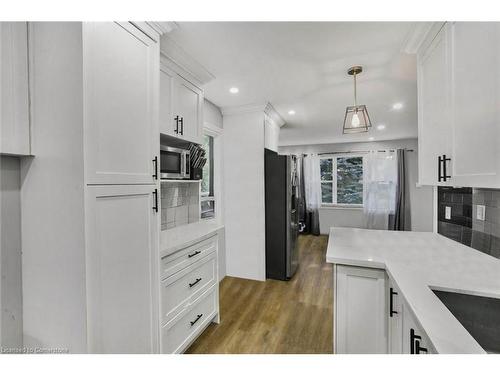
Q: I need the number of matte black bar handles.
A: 12